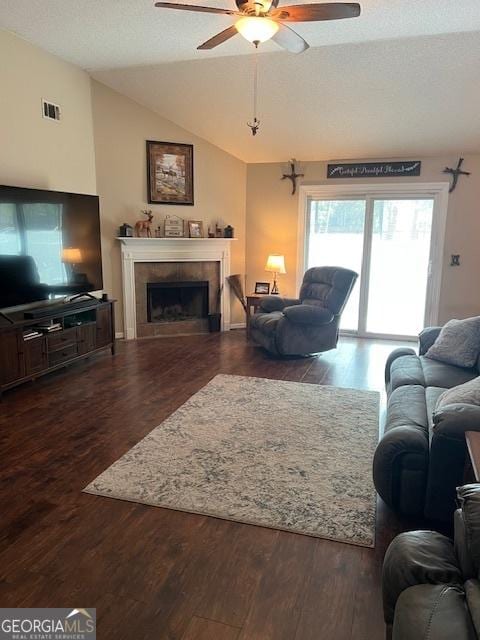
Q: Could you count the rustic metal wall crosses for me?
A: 2